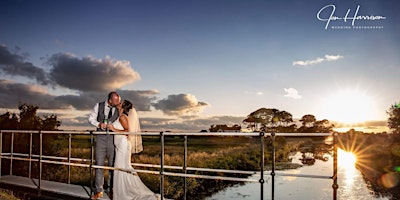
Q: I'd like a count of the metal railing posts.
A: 11